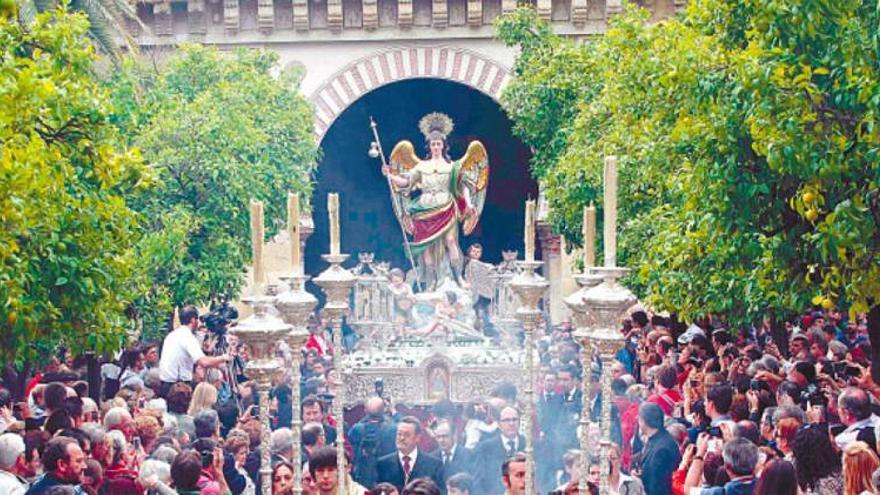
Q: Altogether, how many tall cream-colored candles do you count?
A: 6